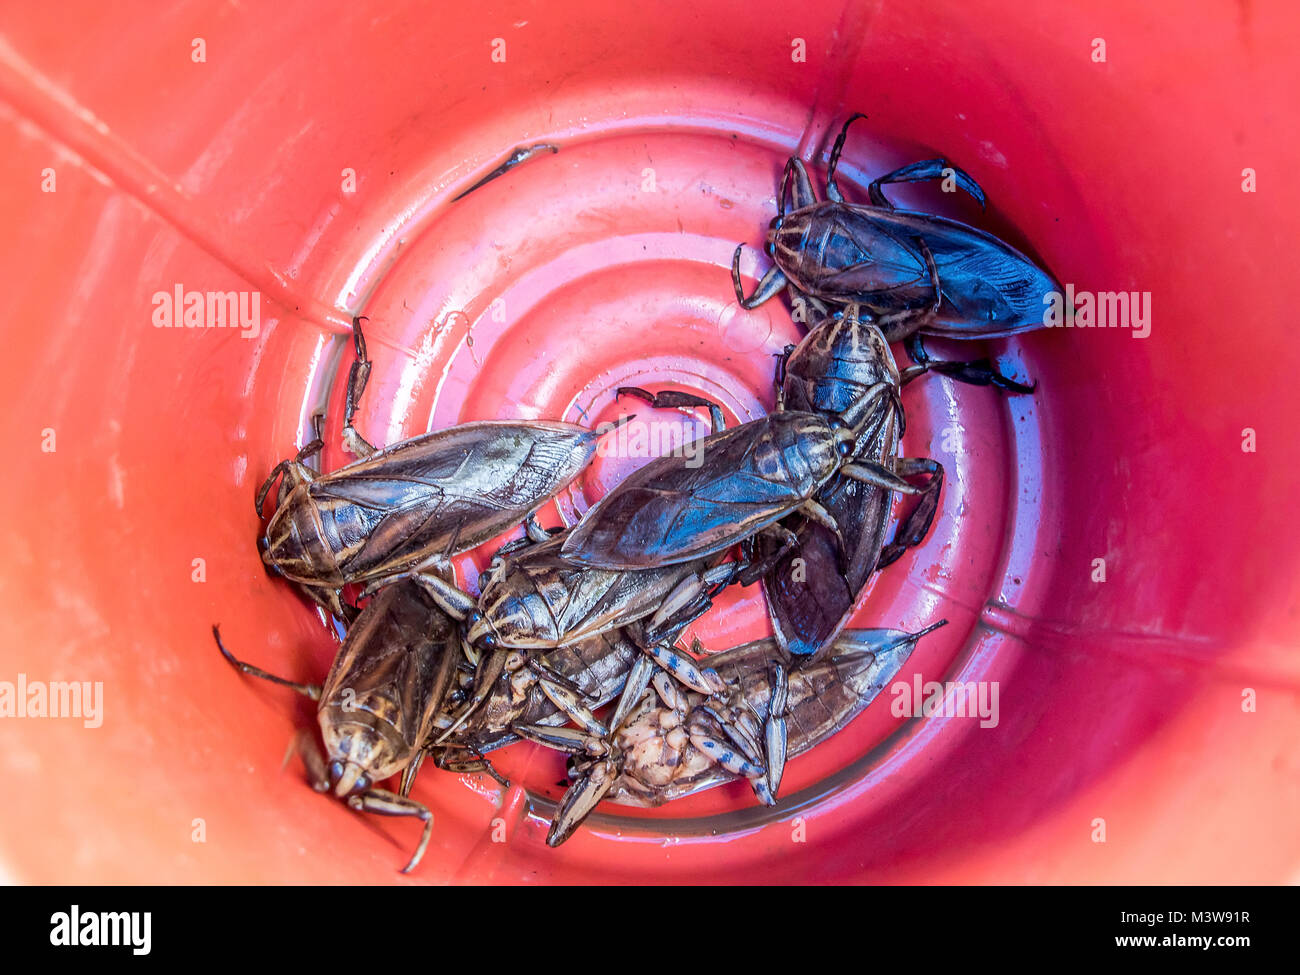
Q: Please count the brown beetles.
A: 8